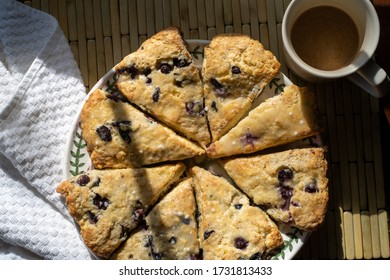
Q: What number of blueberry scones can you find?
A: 8